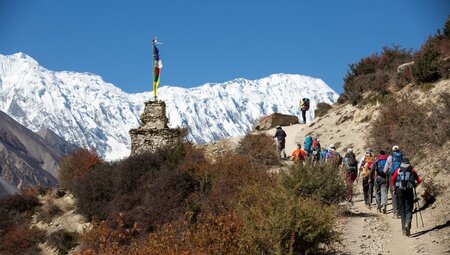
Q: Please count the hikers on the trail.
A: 12